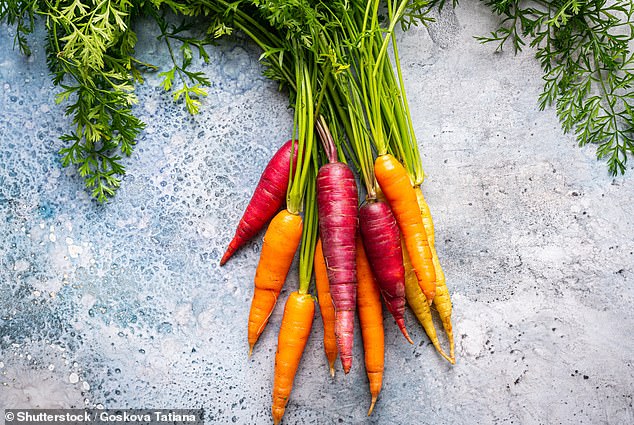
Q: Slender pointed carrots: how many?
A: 10